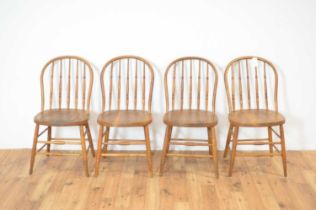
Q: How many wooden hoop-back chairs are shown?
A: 4